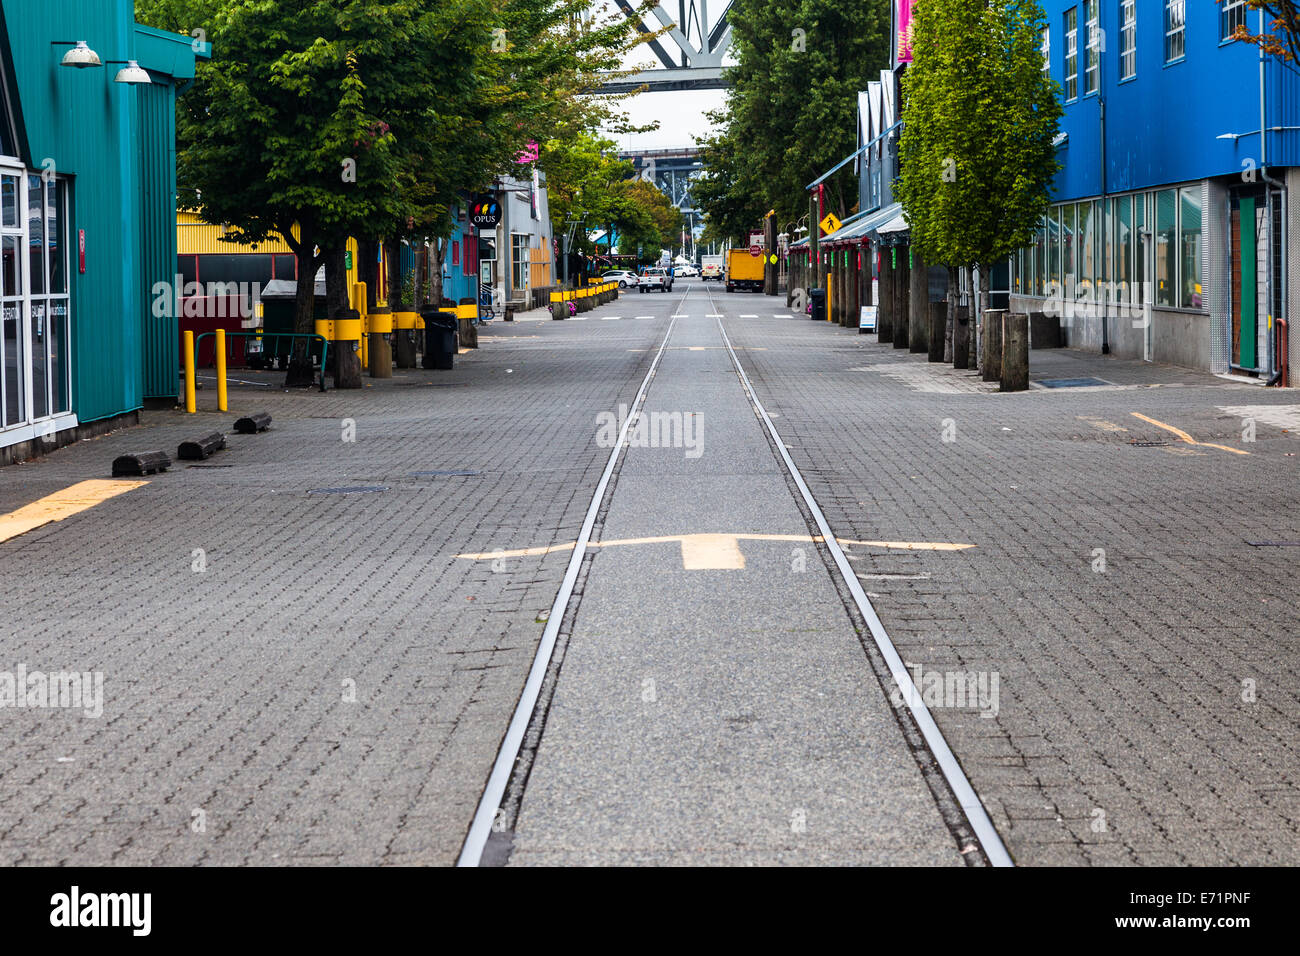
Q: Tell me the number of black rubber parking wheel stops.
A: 3